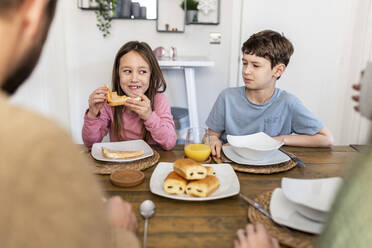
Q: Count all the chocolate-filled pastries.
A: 4